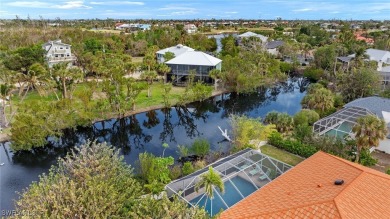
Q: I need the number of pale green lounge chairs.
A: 3